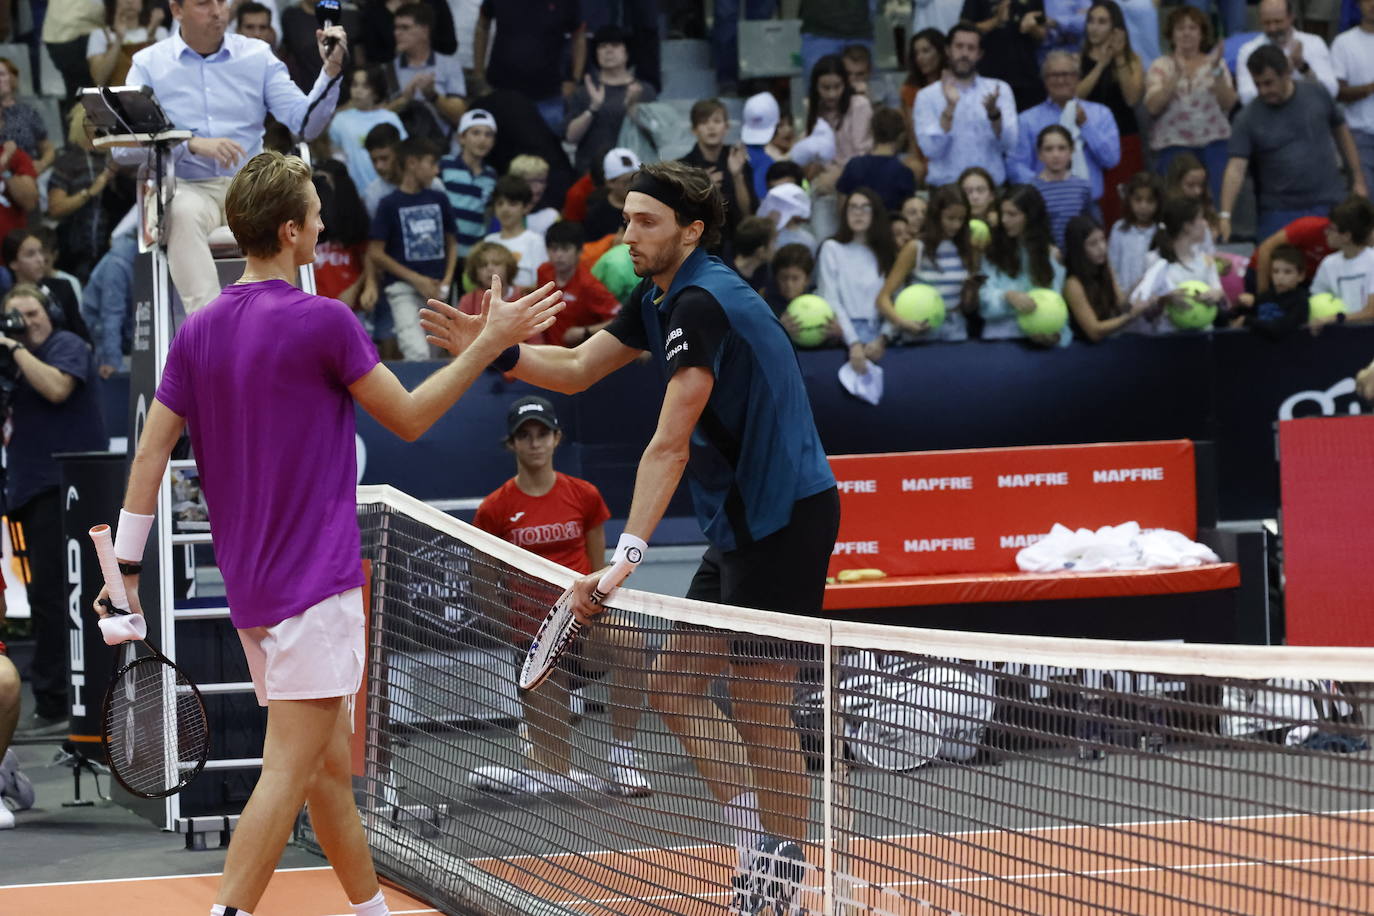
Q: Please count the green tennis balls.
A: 6